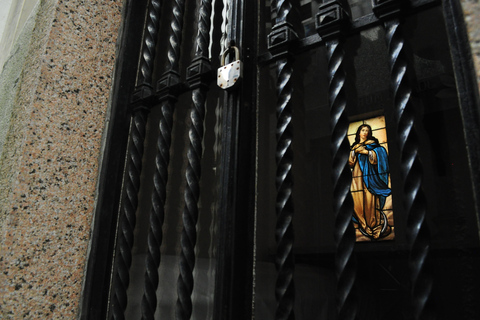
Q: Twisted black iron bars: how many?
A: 6